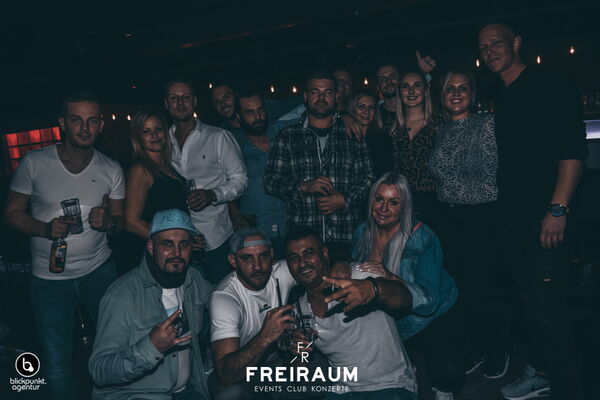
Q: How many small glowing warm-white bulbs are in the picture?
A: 10